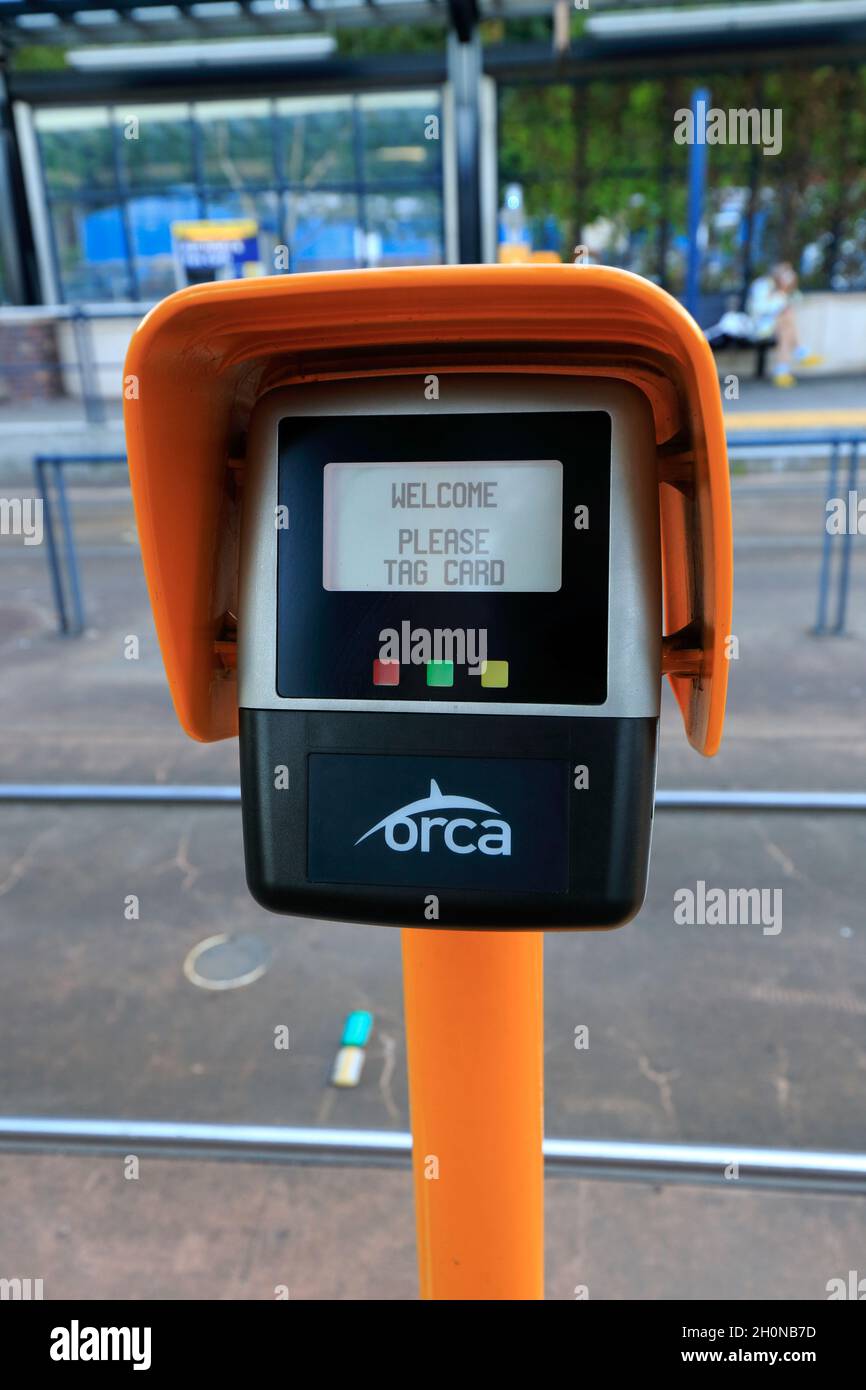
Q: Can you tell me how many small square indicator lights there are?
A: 3